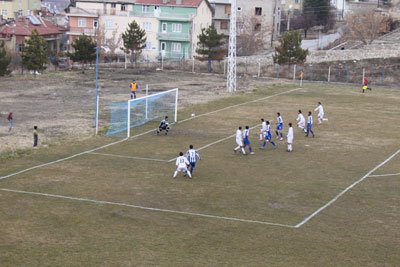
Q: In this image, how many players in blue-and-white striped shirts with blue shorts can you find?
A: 5